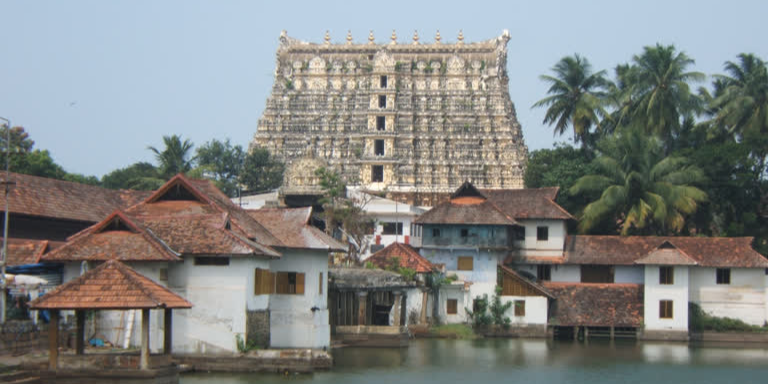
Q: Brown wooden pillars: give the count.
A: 4